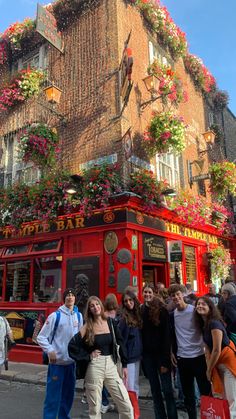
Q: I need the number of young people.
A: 6